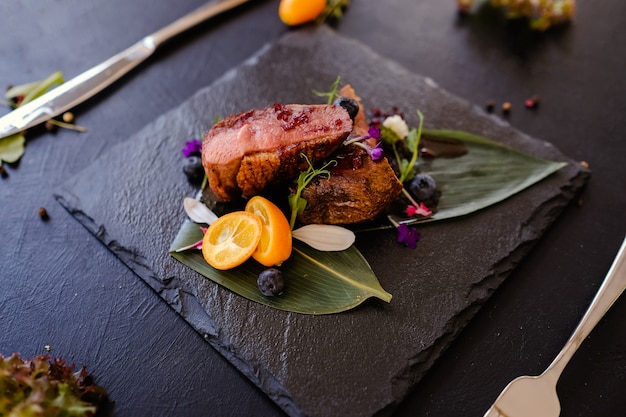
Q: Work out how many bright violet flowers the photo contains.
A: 4